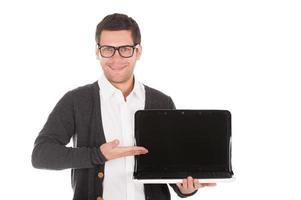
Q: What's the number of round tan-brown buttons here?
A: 2